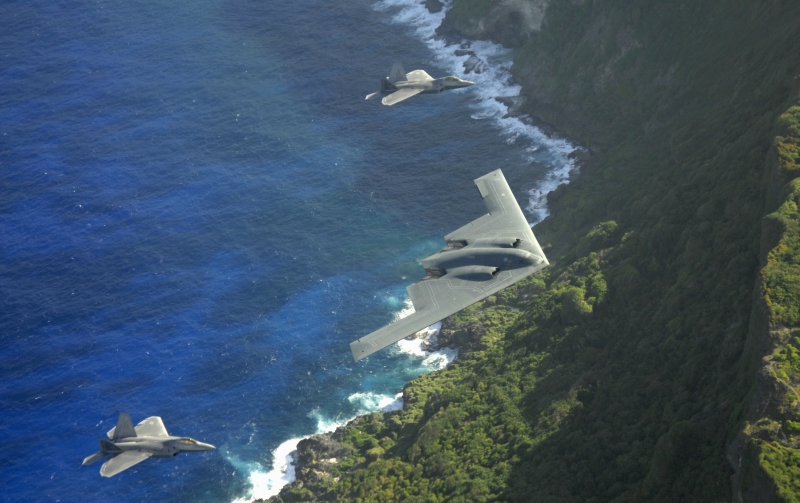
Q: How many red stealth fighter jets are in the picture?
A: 0